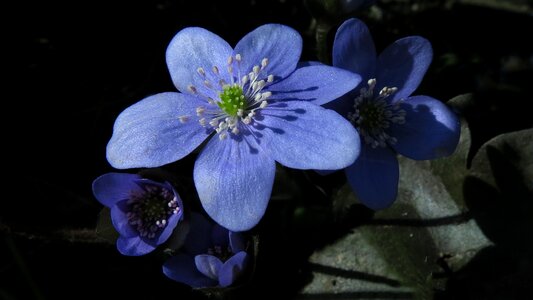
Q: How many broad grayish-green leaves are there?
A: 2